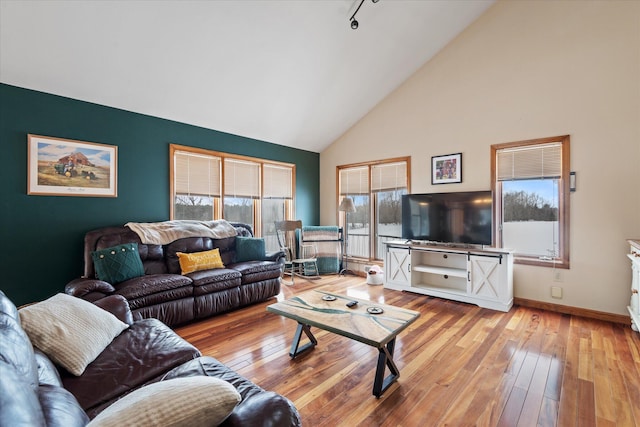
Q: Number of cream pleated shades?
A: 6